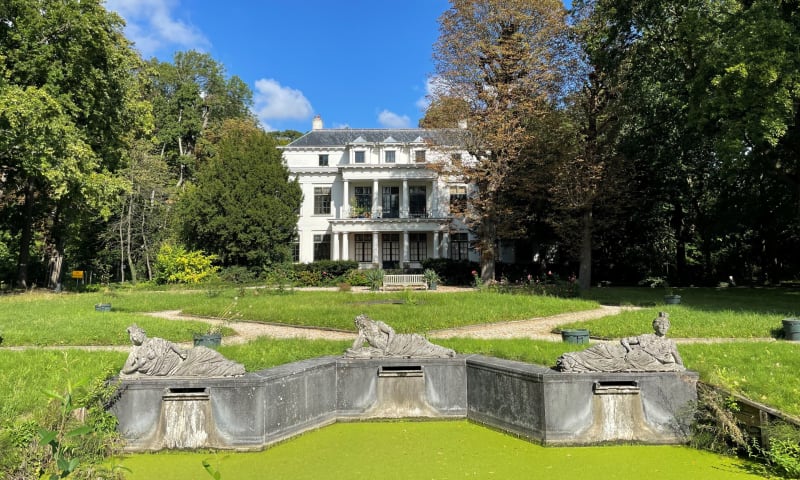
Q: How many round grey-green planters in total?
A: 5